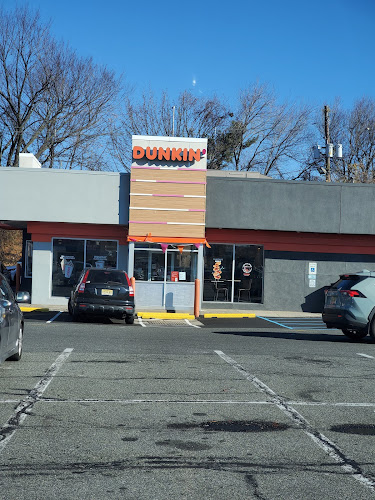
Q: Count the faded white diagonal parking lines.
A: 2